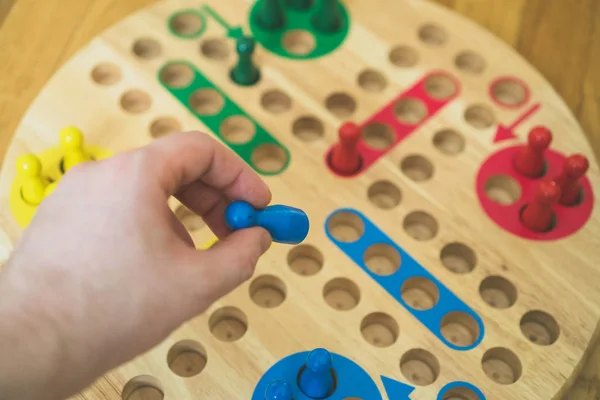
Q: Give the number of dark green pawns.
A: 4